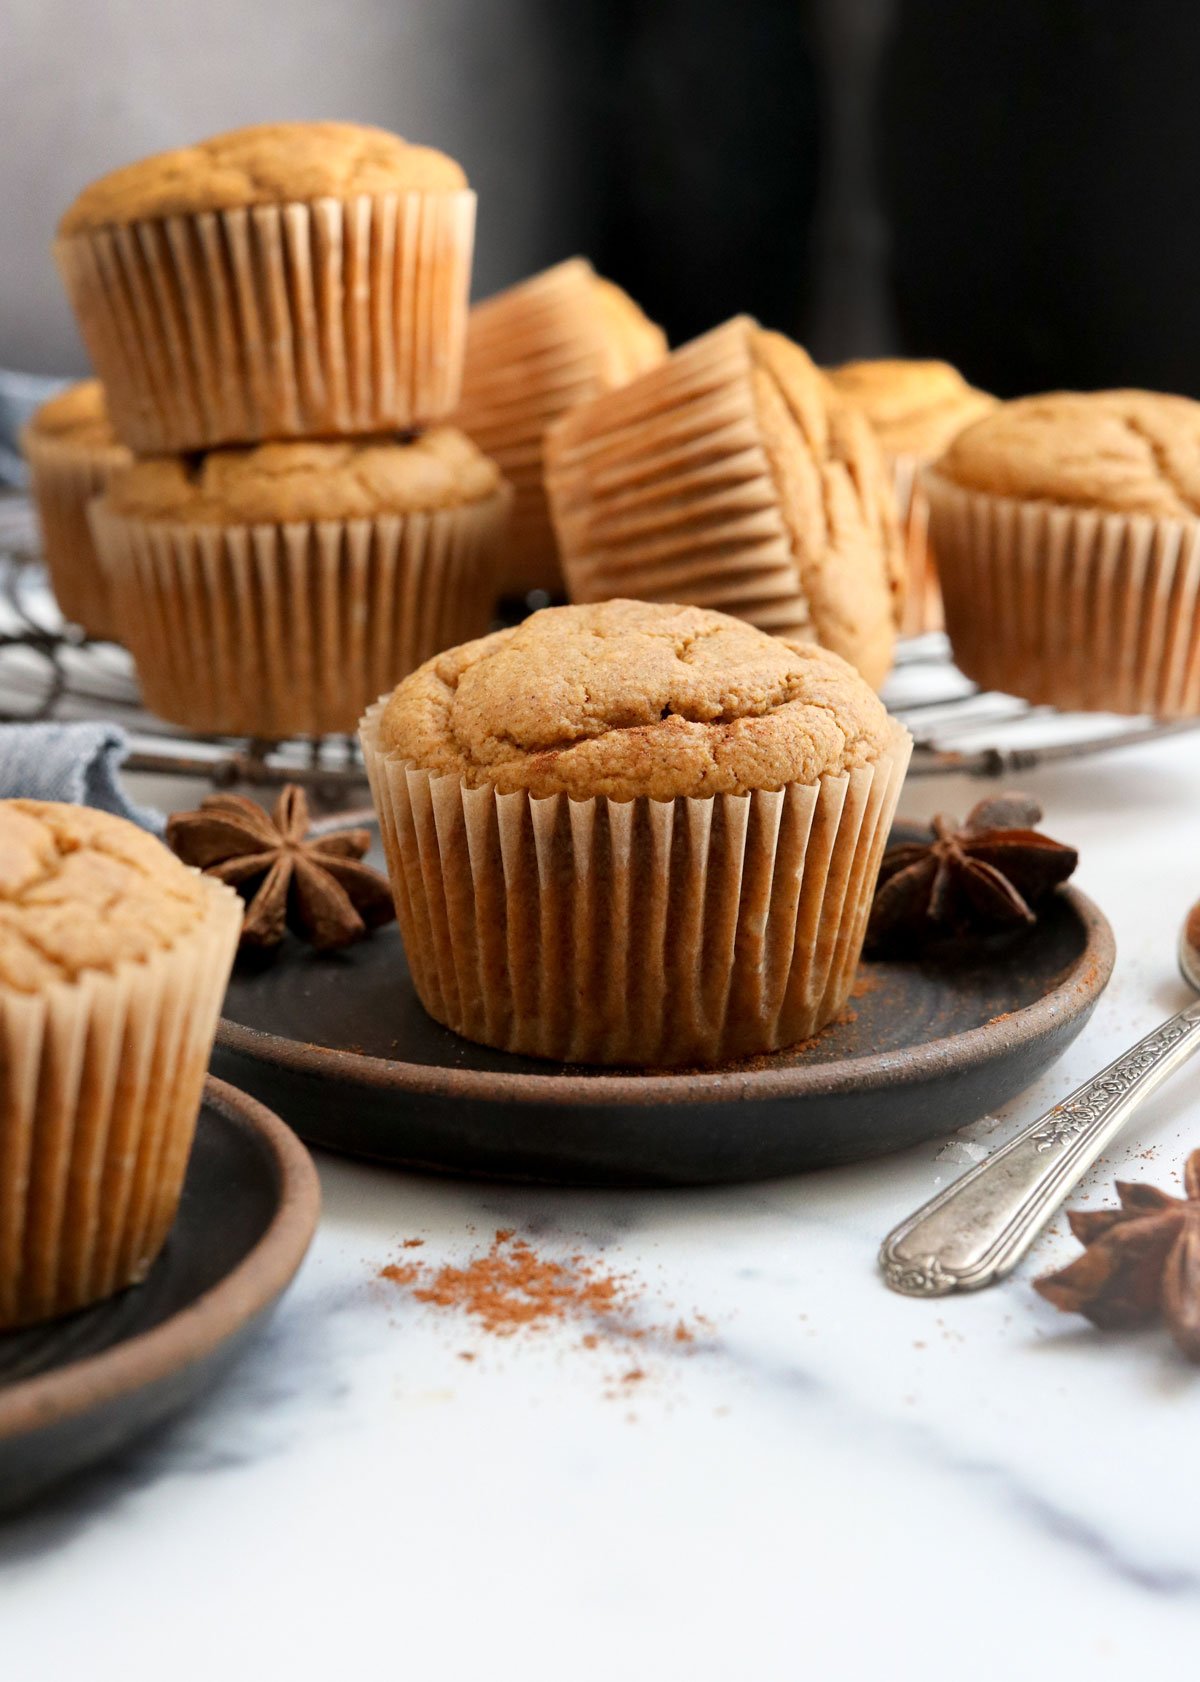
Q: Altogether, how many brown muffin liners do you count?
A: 9